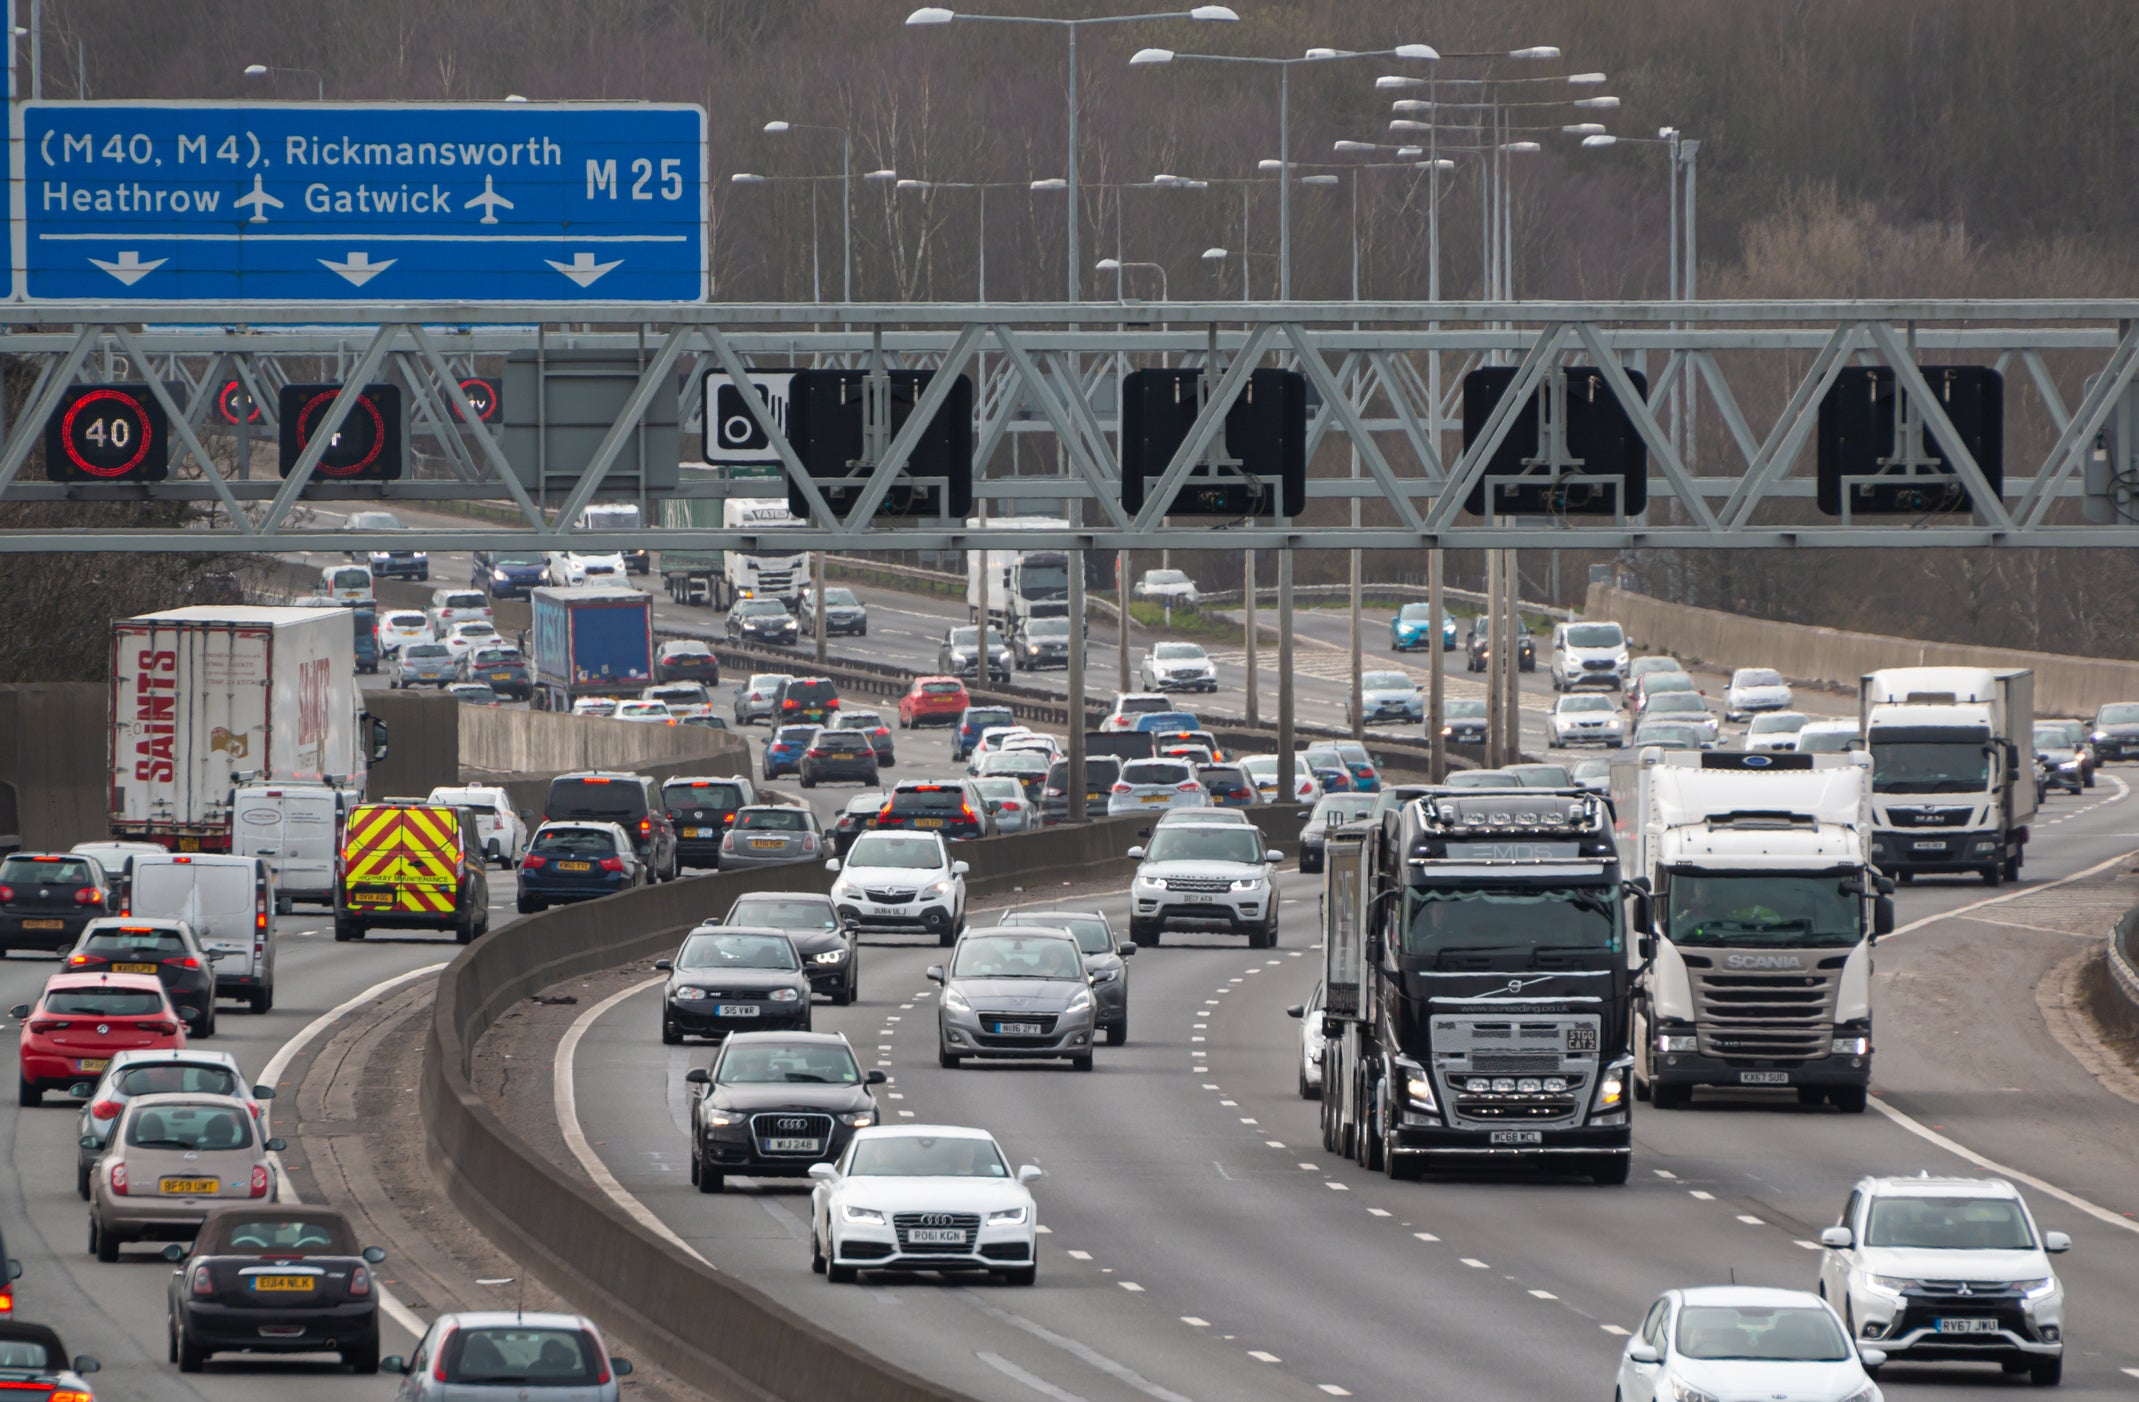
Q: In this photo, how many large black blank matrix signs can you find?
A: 4